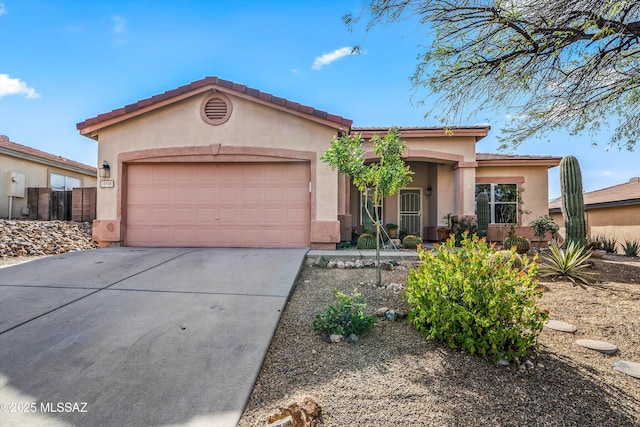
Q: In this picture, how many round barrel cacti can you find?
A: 4